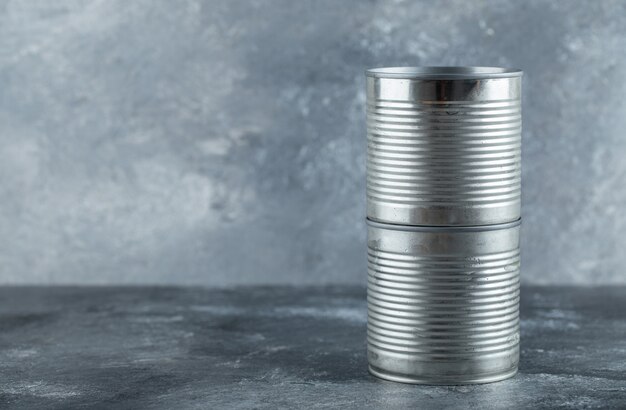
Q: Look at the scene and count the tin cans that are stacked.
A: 2